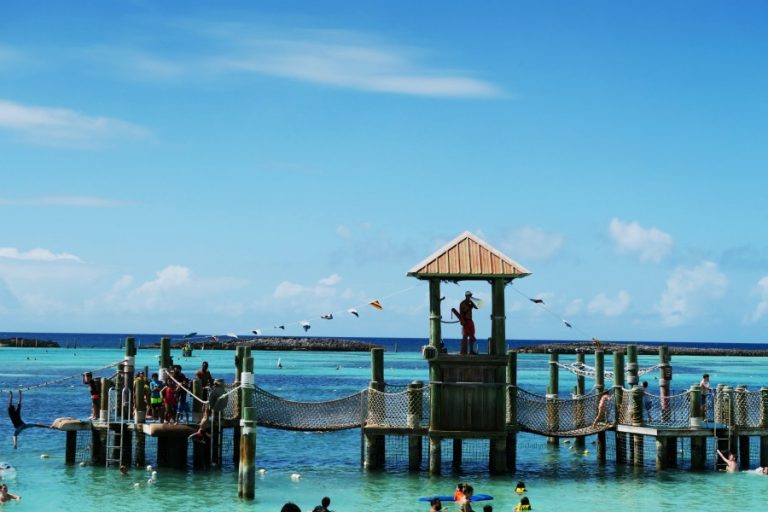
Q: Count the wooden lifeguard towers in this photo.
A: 1